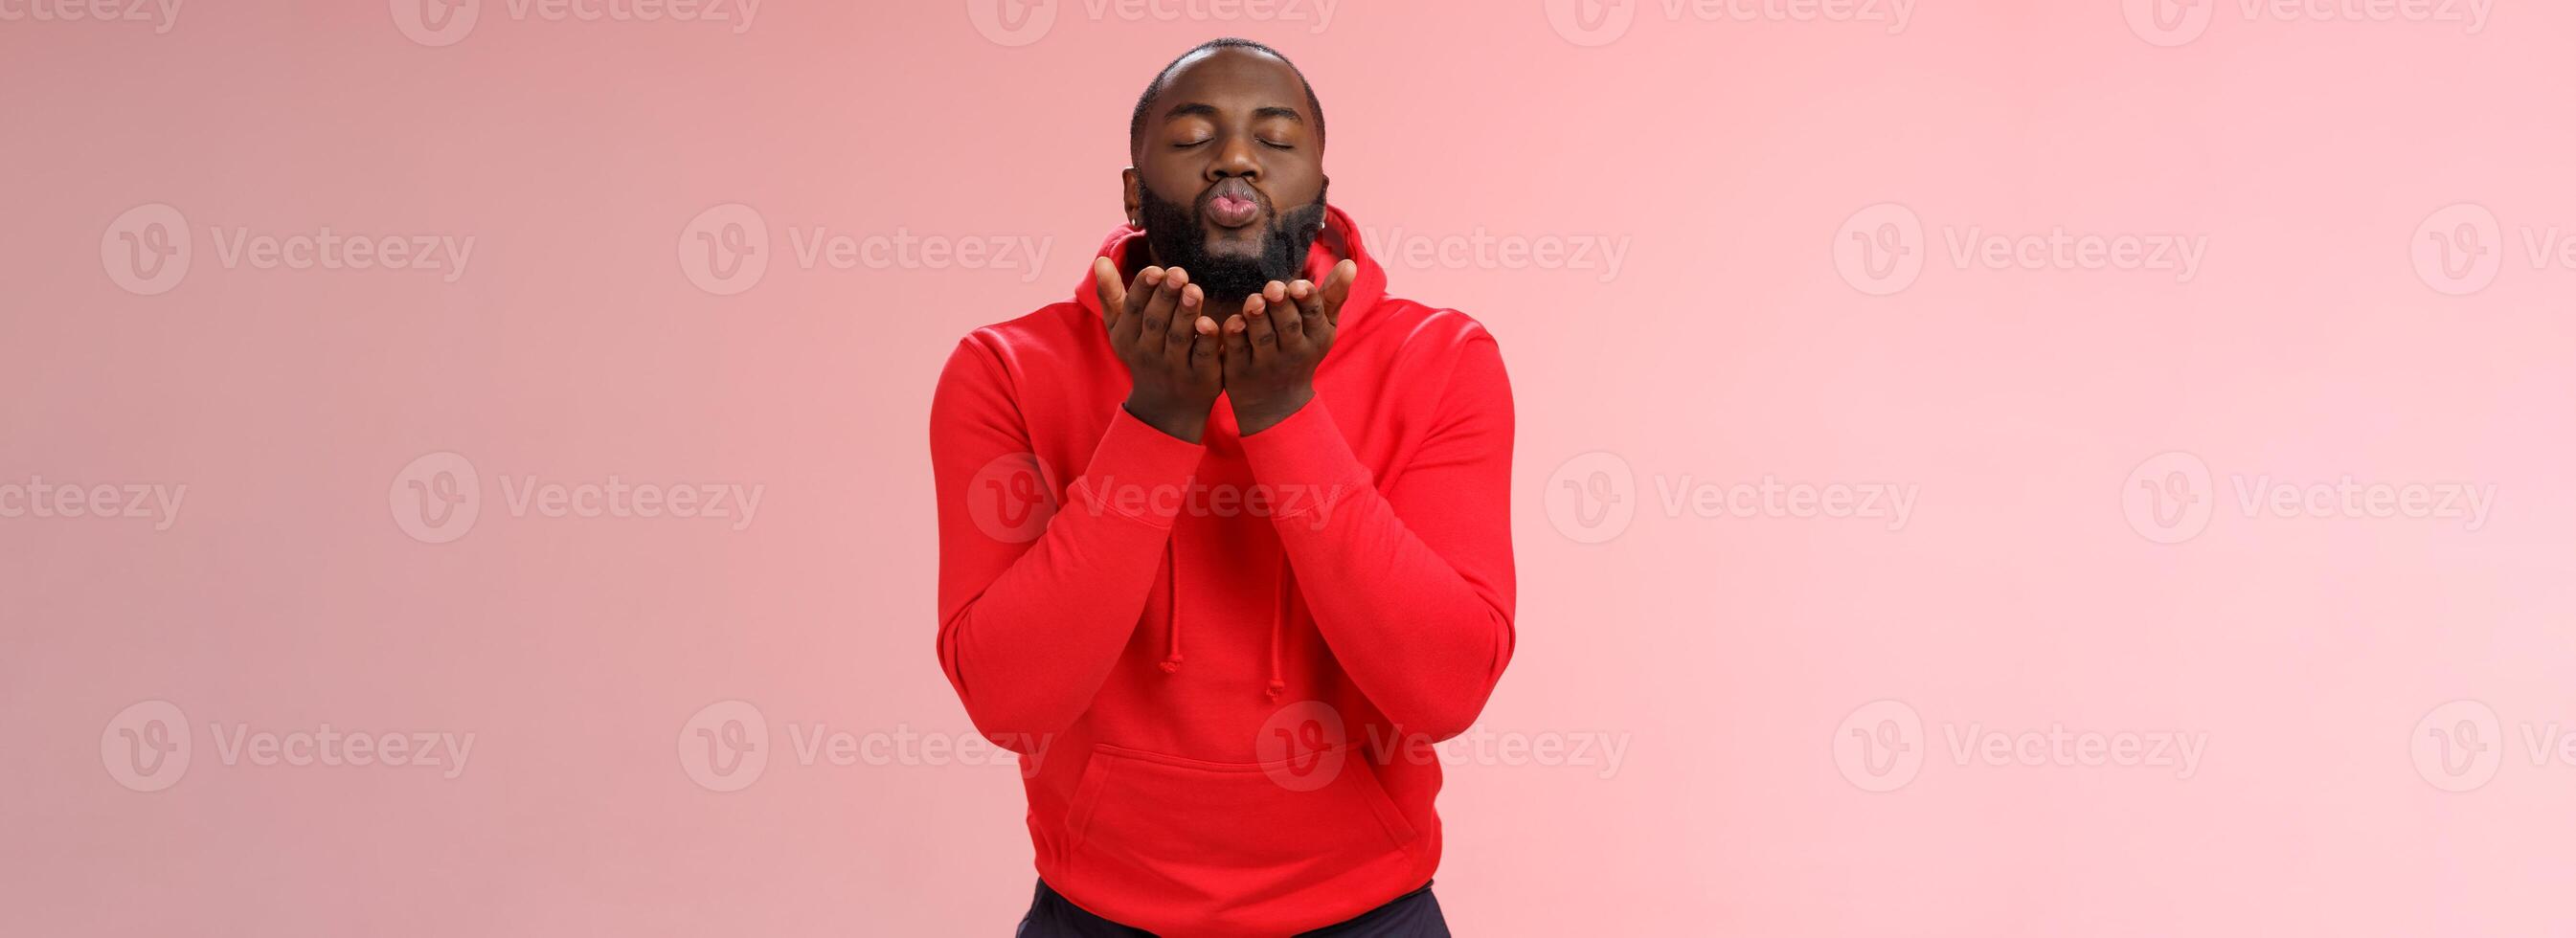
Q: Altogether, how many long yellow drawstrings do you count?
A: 0